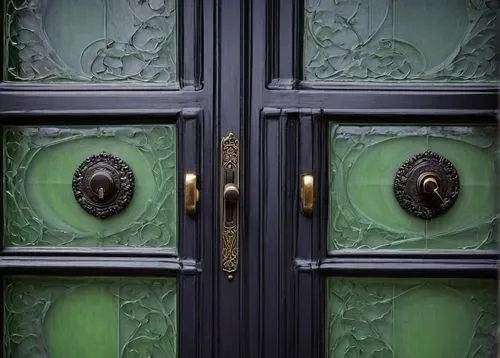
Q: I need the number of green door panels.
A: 6